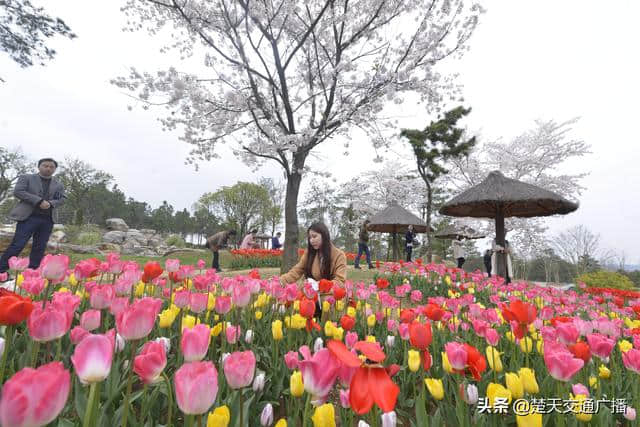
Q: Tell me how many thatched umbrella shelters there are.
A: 3